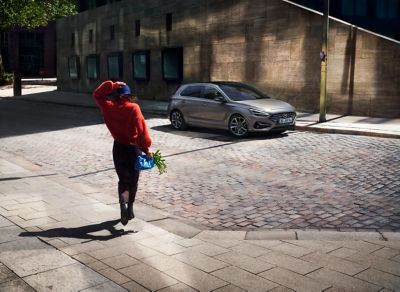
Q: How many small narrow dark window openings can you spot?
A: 5